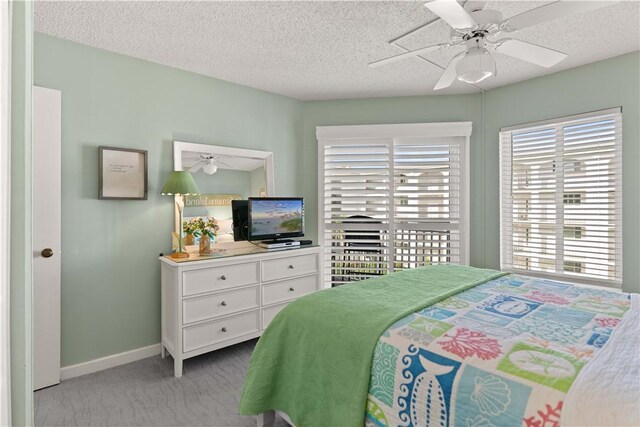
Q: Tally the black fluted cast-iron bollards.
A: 0